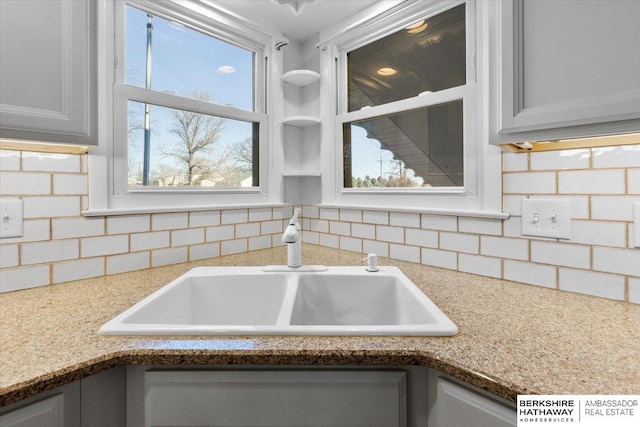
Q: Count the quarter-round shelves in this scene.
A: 3